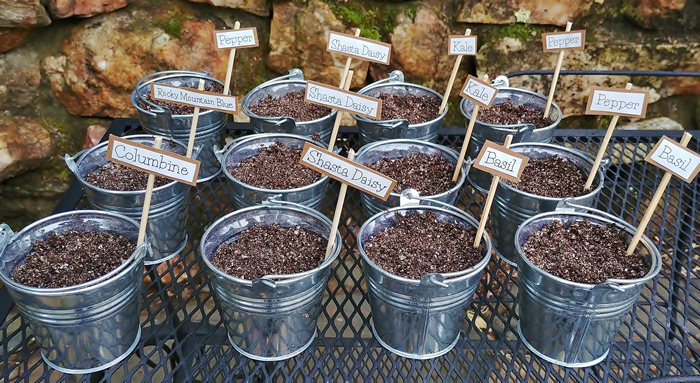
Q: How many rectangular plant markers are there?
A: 12